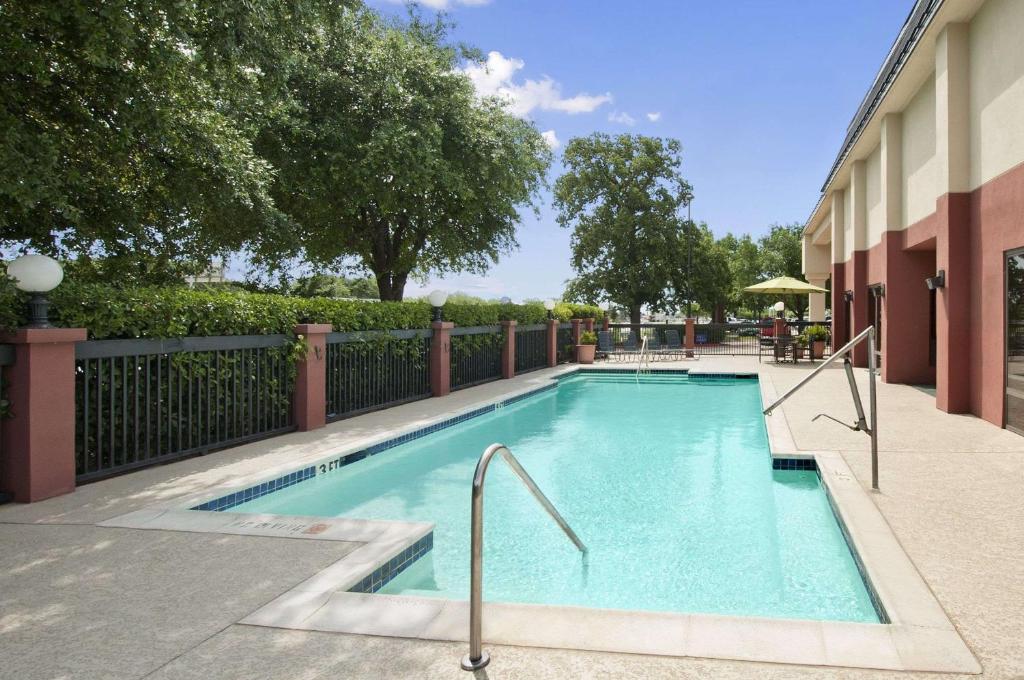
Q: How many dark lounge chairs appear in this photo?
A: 4